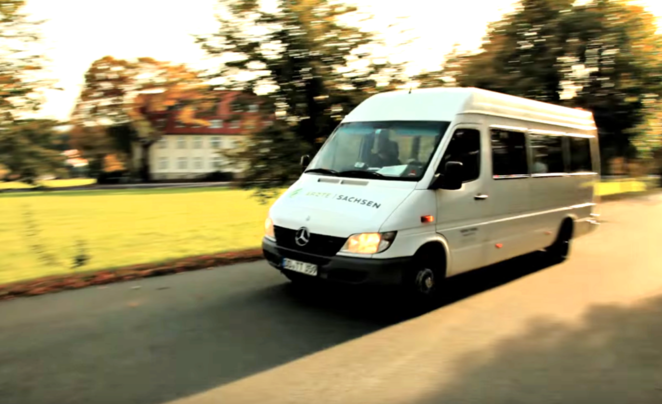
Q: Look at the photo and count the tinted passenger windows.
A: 3